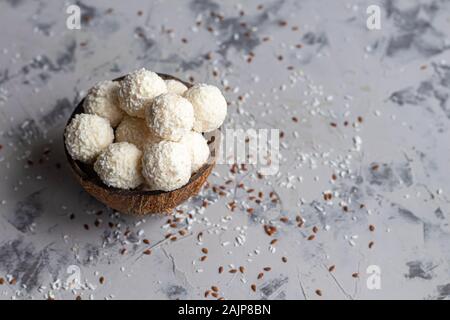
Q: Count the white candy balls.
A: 10